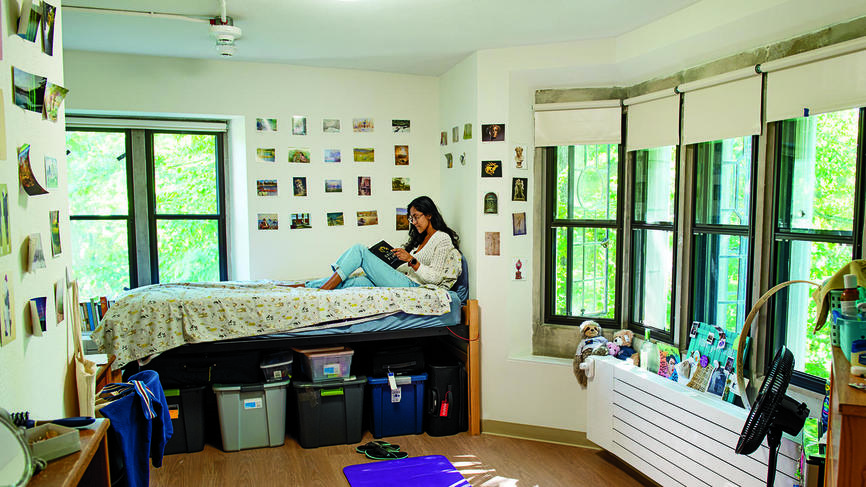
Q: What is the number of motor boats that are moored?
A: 0